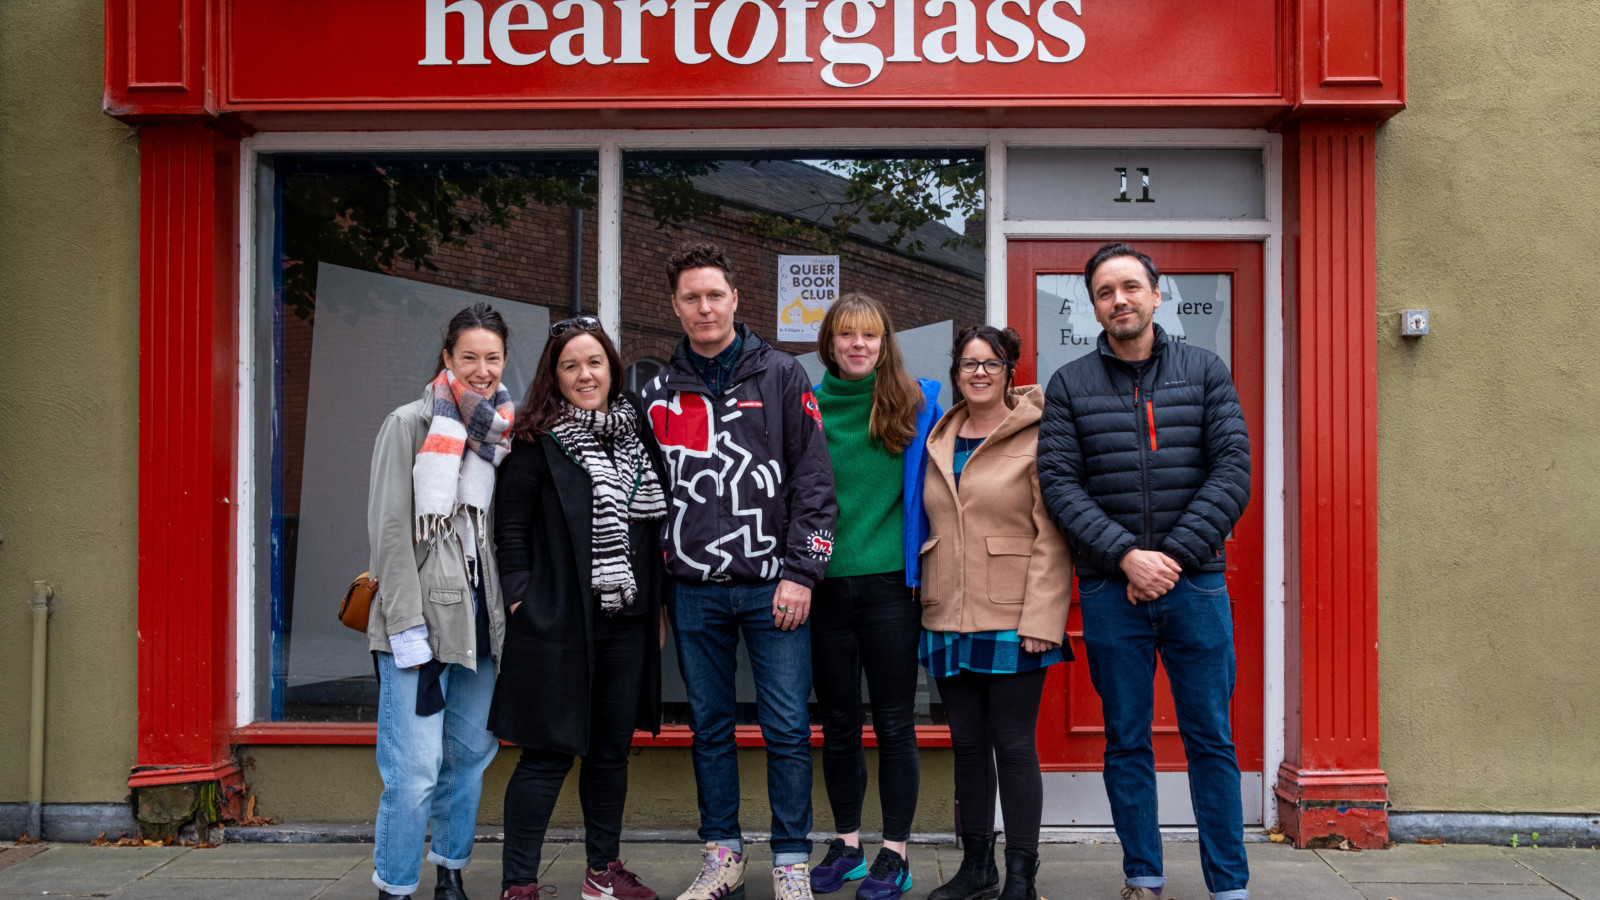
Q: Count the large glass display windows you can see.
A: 2